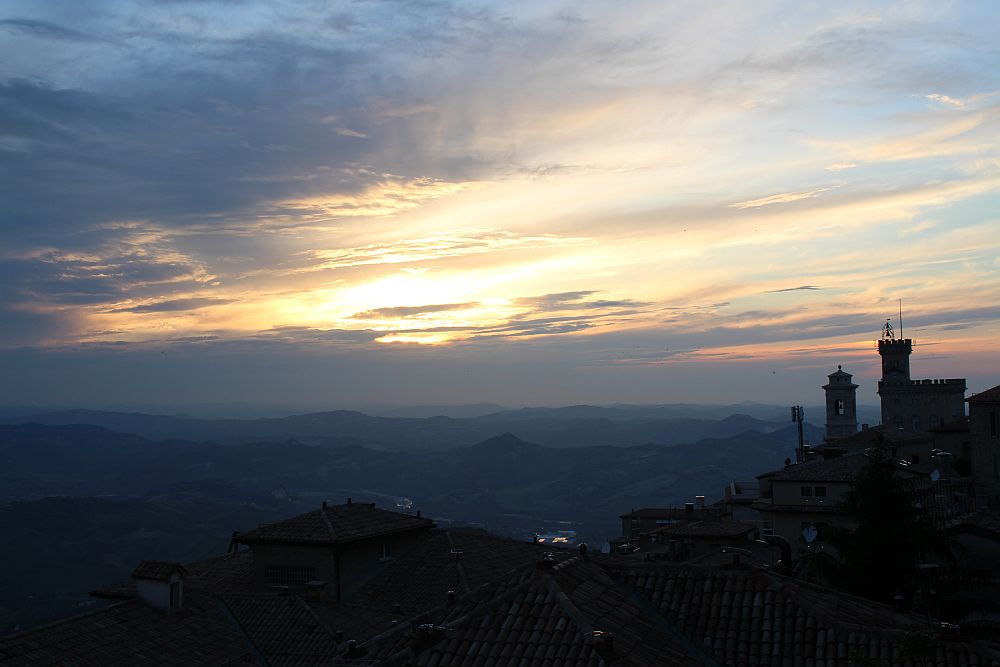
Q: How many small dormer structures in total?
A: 1